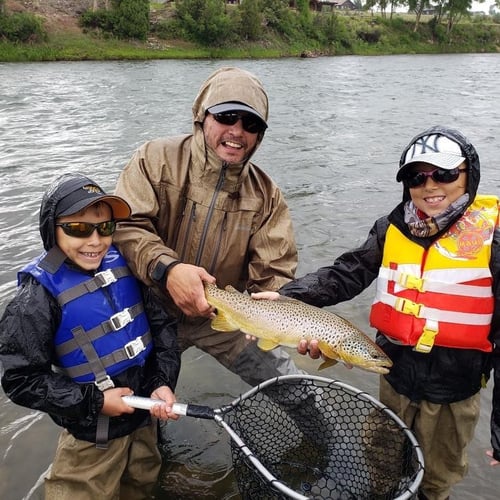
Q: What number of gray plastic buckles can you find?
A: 4